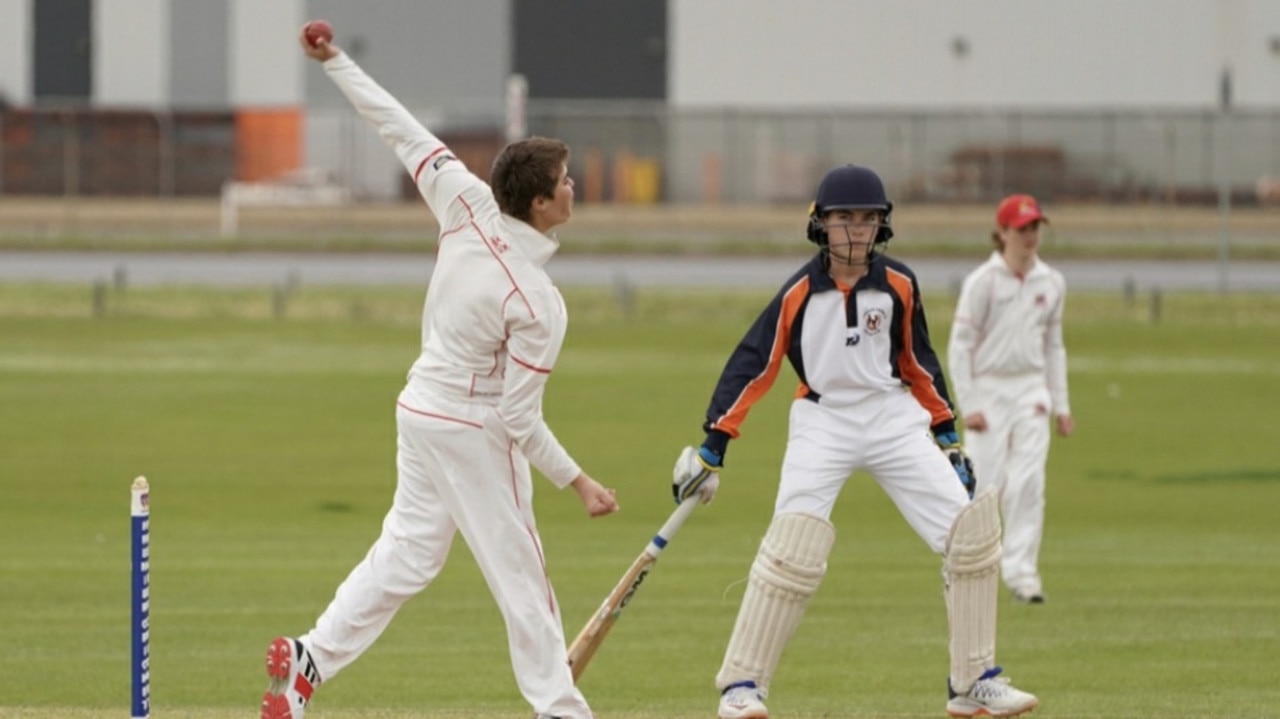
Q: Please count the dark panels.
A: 2